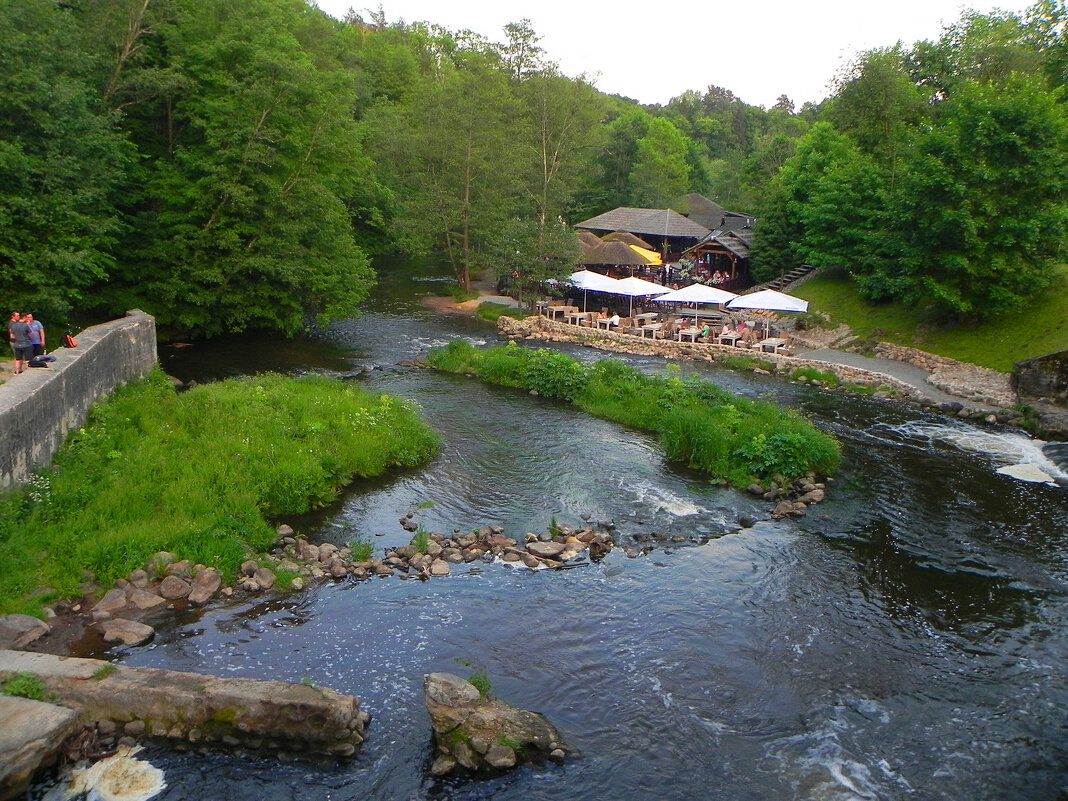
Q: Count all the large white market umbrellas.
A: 4